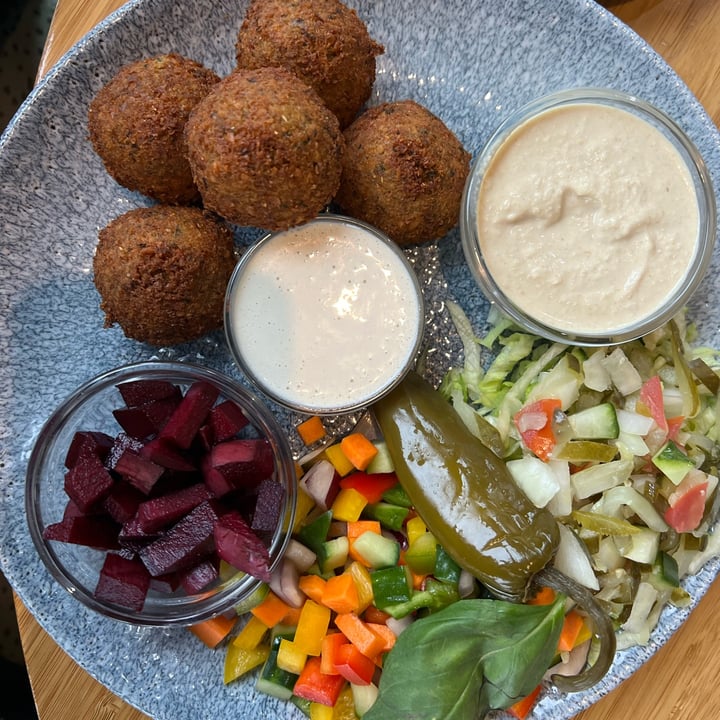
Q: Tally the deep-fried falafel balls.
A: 5